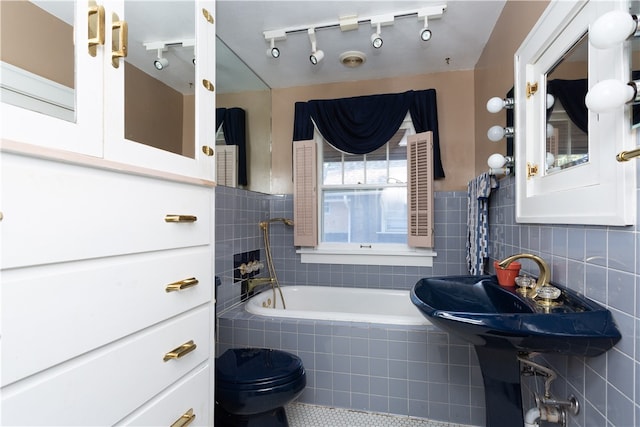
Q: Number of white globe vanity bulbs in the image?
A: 5